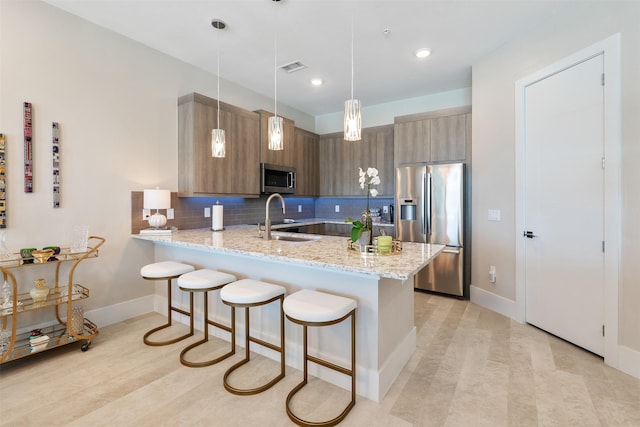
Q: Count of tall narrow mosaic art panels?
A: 3